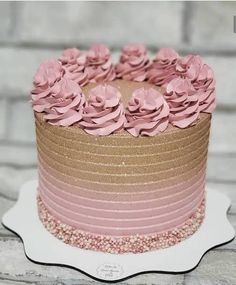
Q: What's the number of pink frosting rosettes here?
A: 11